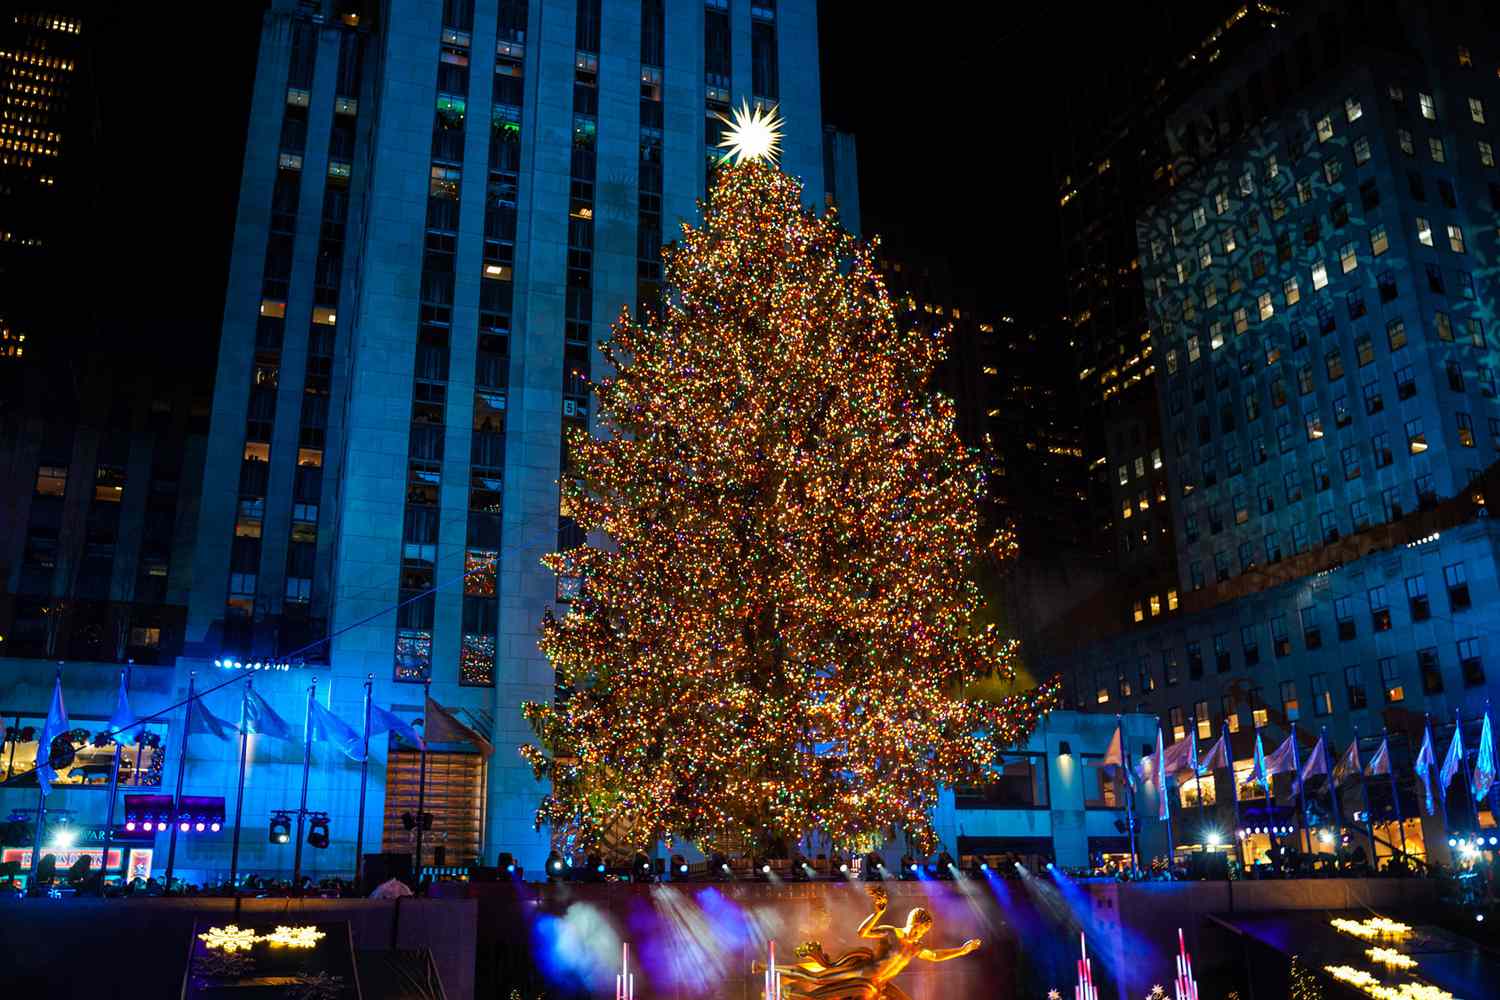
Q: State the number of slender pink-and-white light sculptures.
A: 4